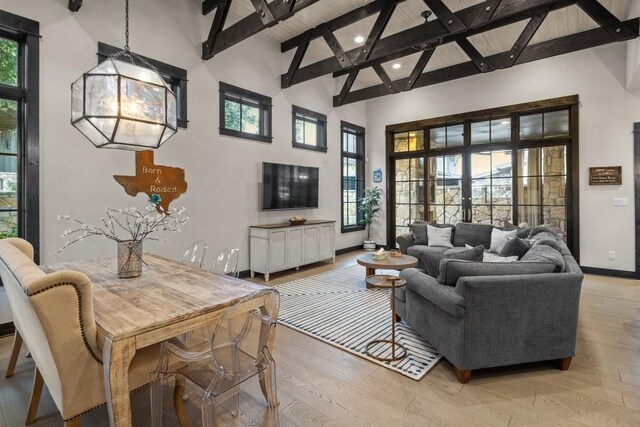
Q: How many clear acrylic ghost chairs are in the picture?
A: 3